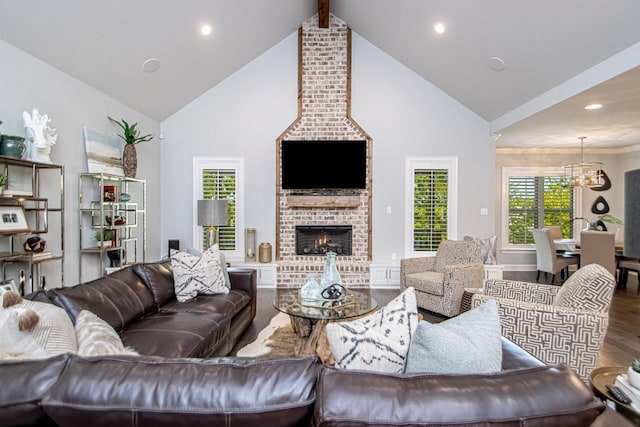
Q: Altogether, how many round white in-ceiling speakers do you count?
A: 2